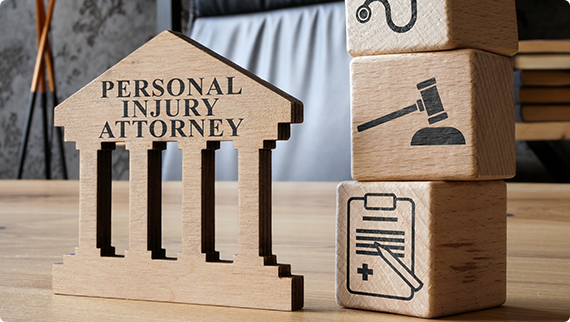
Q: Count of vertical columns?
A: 4